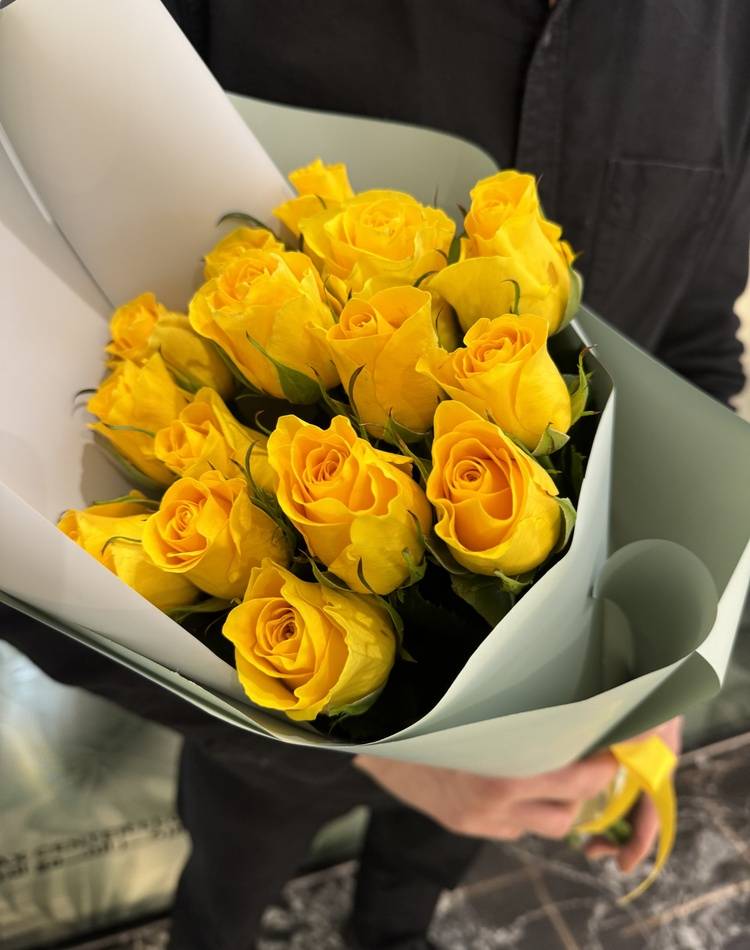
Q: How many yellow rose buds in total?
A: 15